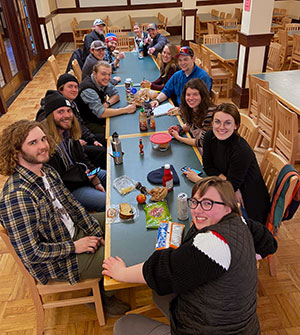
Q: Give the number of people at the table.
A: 14